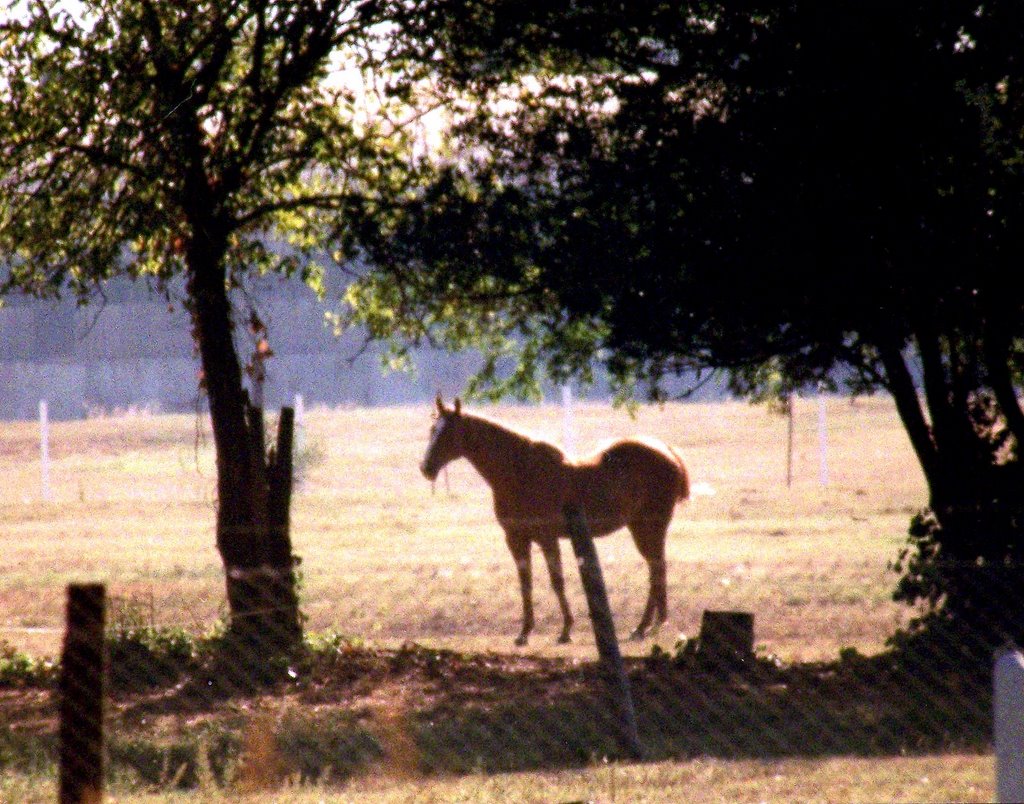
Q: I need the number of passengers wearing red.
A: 0